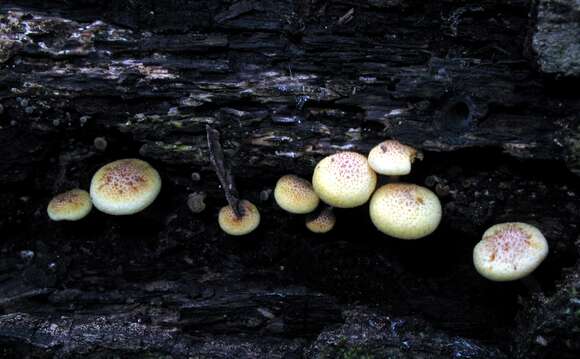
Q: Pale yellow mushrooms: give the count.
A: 9